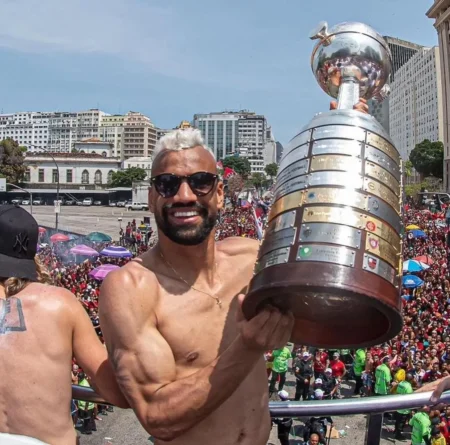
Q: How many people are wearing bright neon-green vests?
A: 6